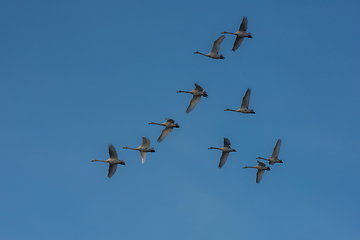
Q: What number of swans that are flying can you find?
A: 10